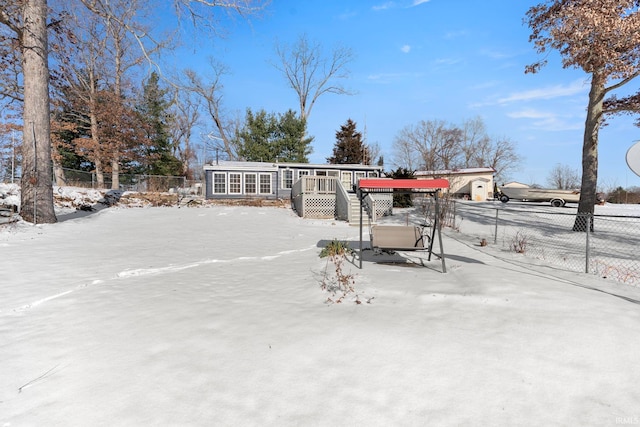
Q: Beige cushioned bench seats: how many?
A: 1